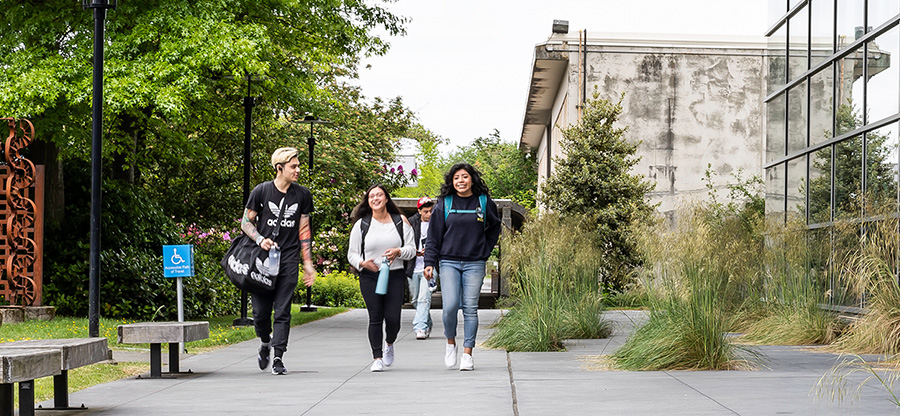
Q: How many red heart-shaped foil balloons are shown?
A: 0